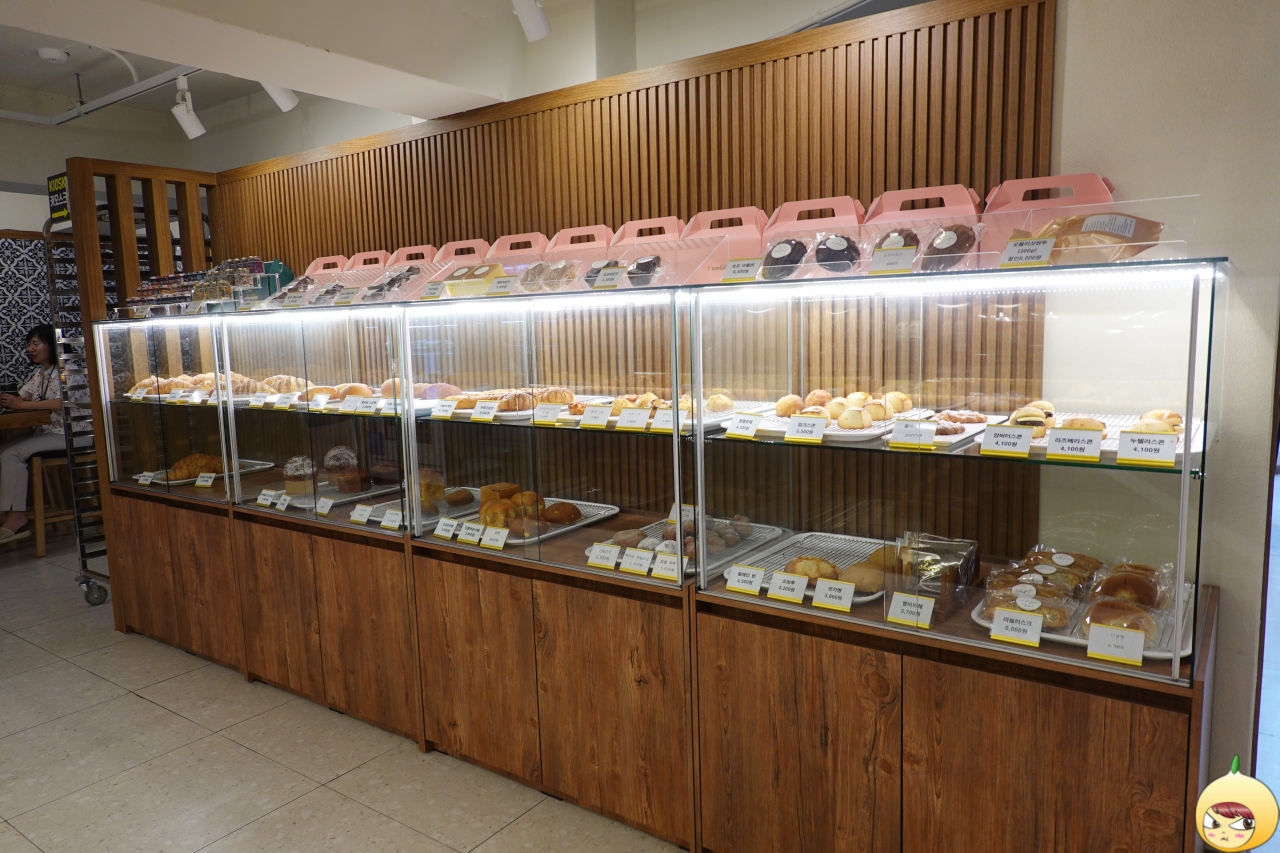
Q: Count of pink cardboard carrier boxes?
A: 11